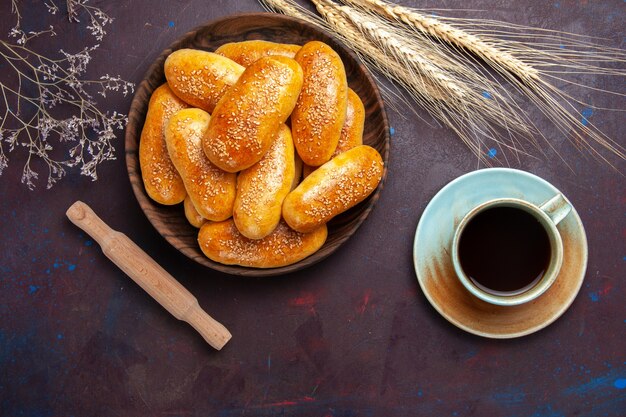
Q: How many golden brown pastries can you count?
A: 11